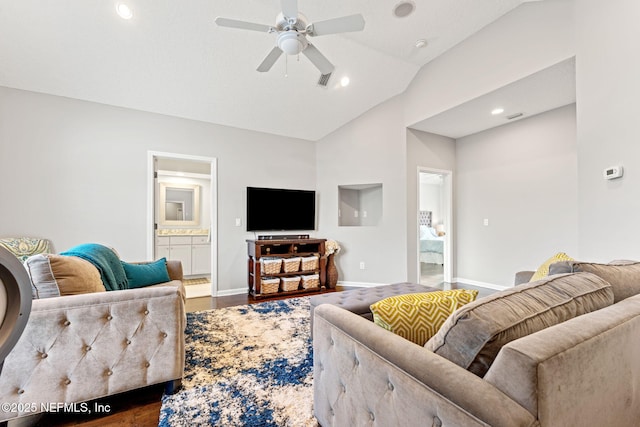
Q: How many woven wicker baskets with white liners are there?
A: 6